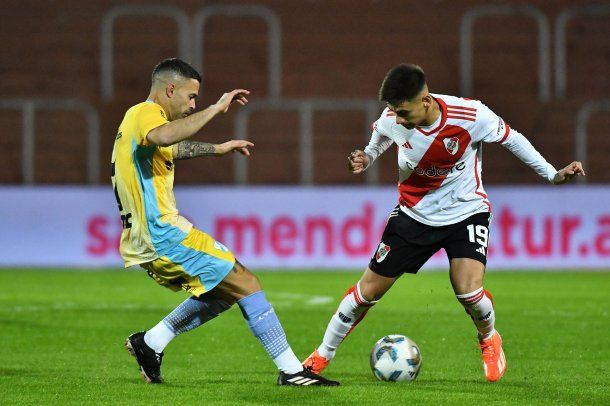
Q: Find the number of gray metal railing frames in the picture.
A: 7